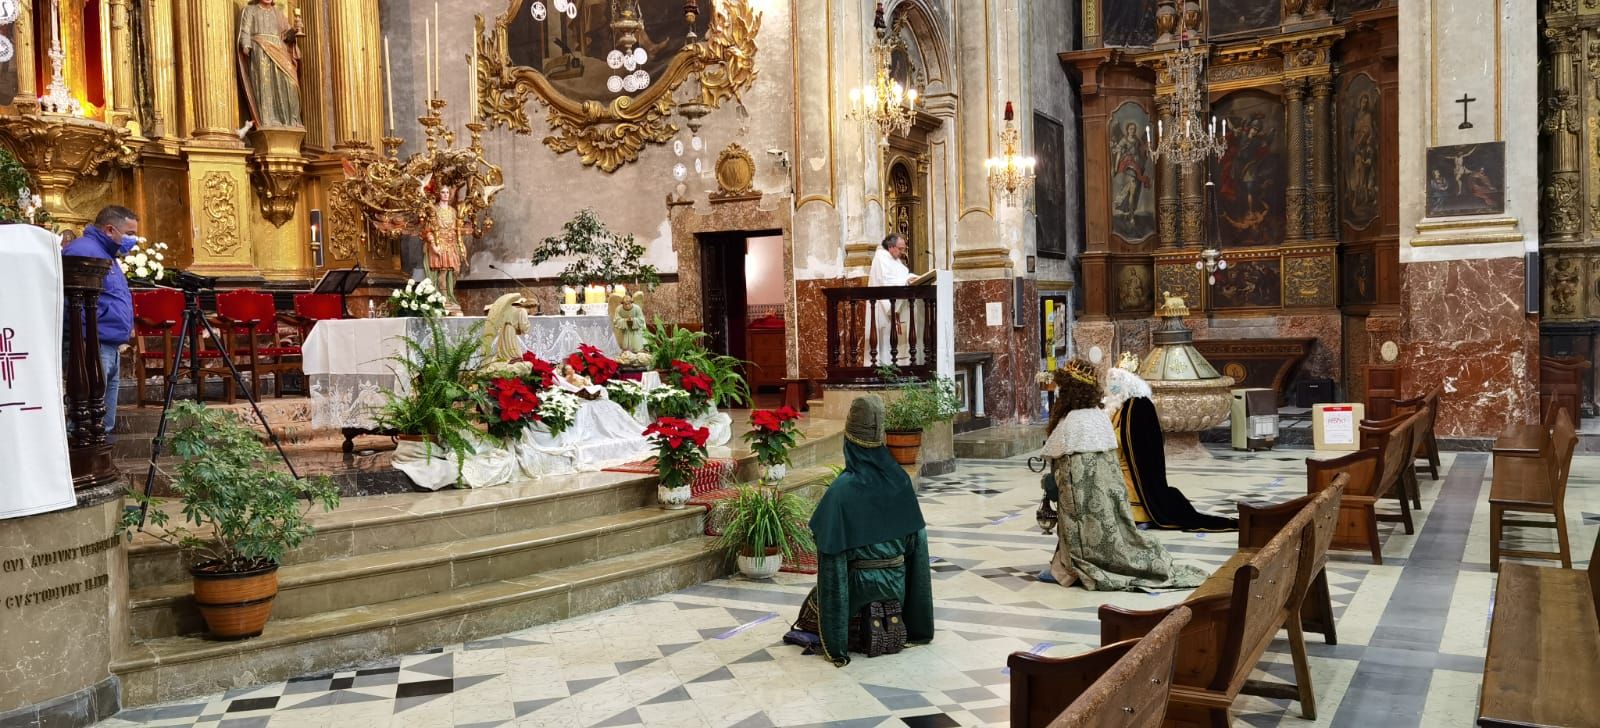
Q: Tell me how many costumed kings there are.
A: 3